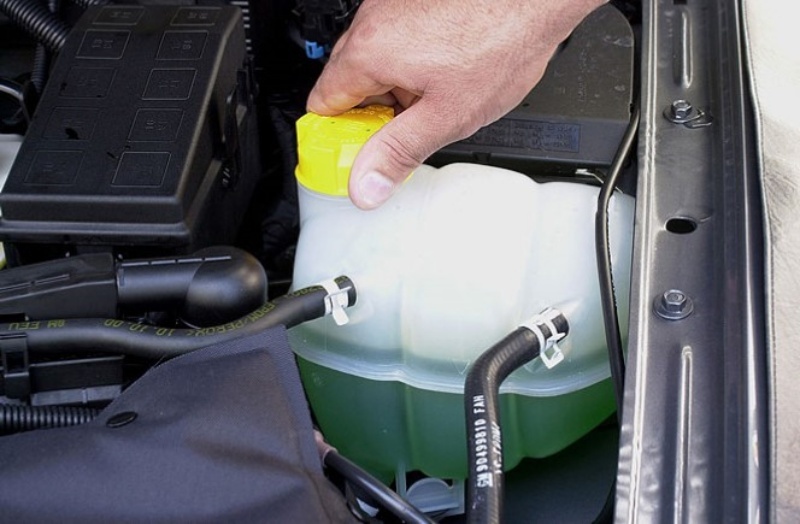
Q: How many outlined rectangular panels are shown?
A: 10